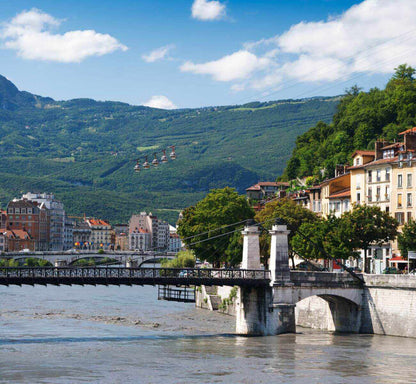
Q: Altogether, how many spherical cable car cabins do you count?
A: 5